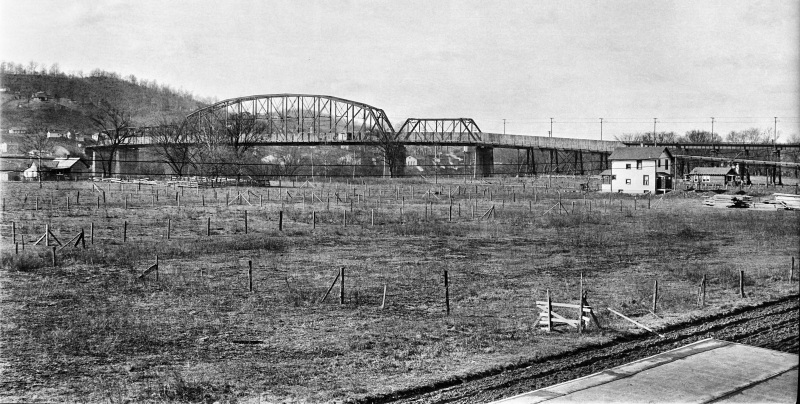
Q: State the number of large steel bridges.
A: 1